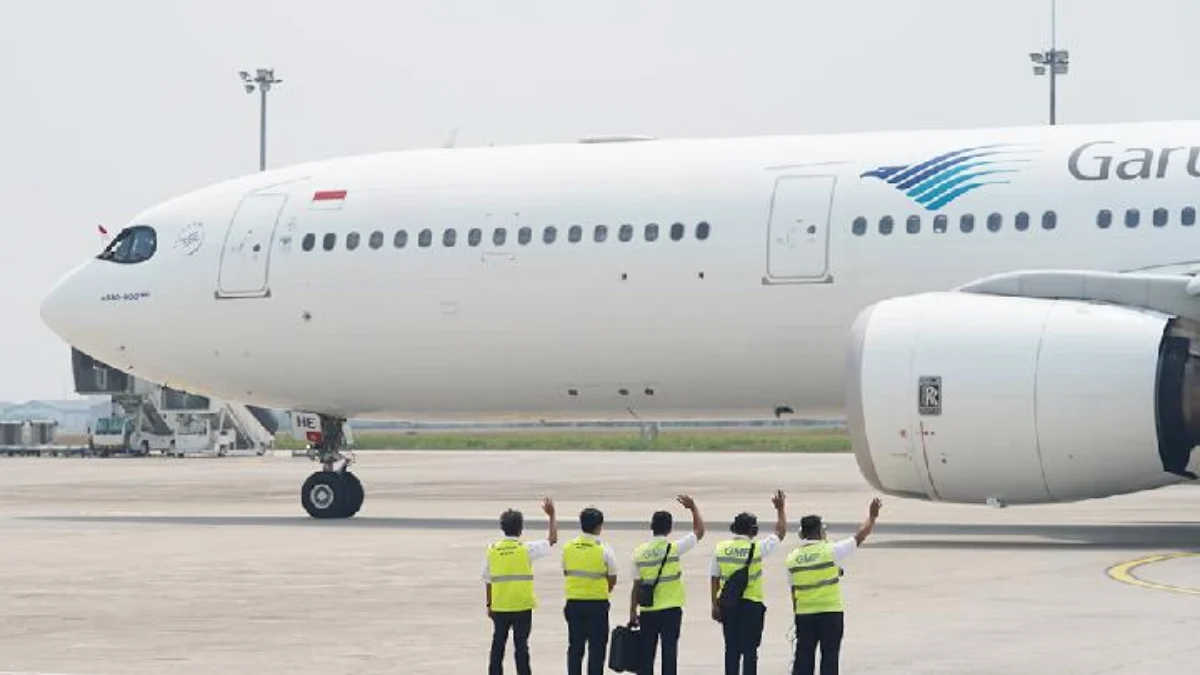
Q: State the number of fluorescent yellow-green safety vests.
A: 5